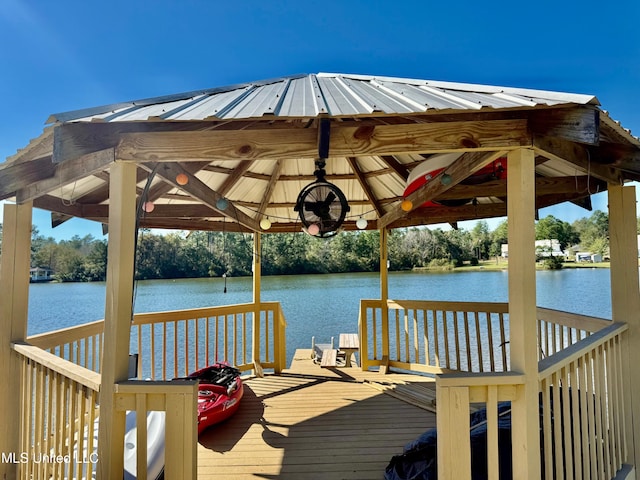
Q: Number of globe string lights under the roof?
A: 8